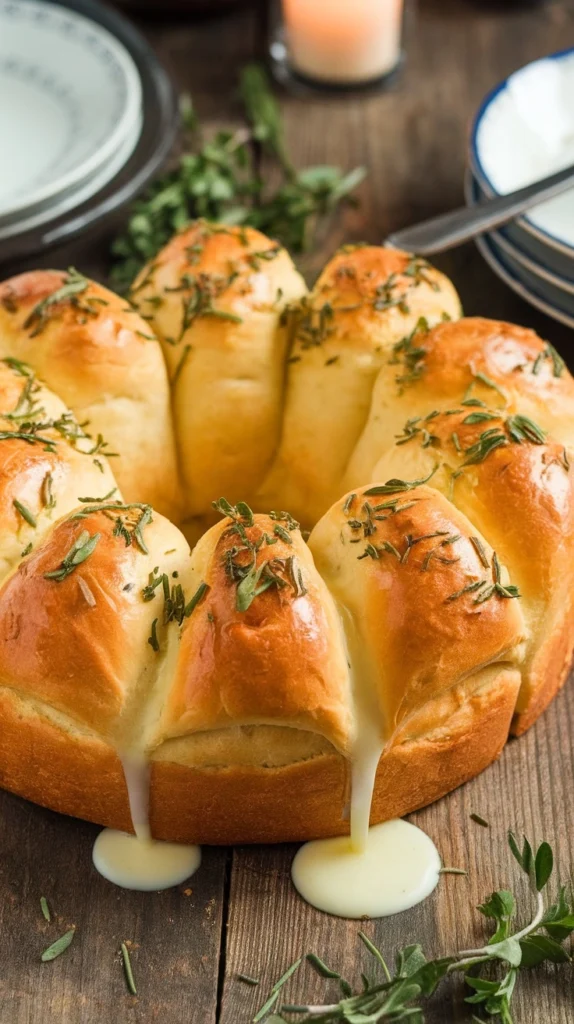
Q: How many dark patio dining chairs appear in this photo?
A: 0